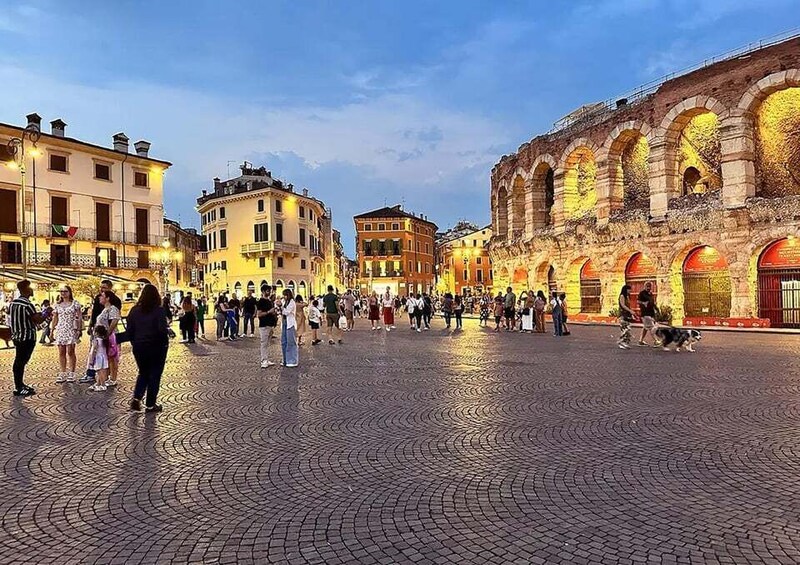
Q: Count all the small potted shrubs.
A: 2